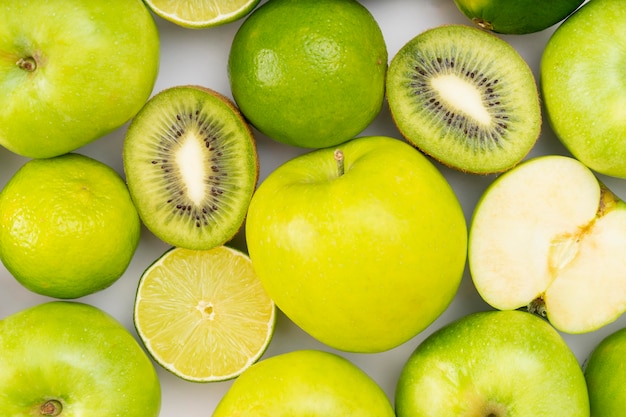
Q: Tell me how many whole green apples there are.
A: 6